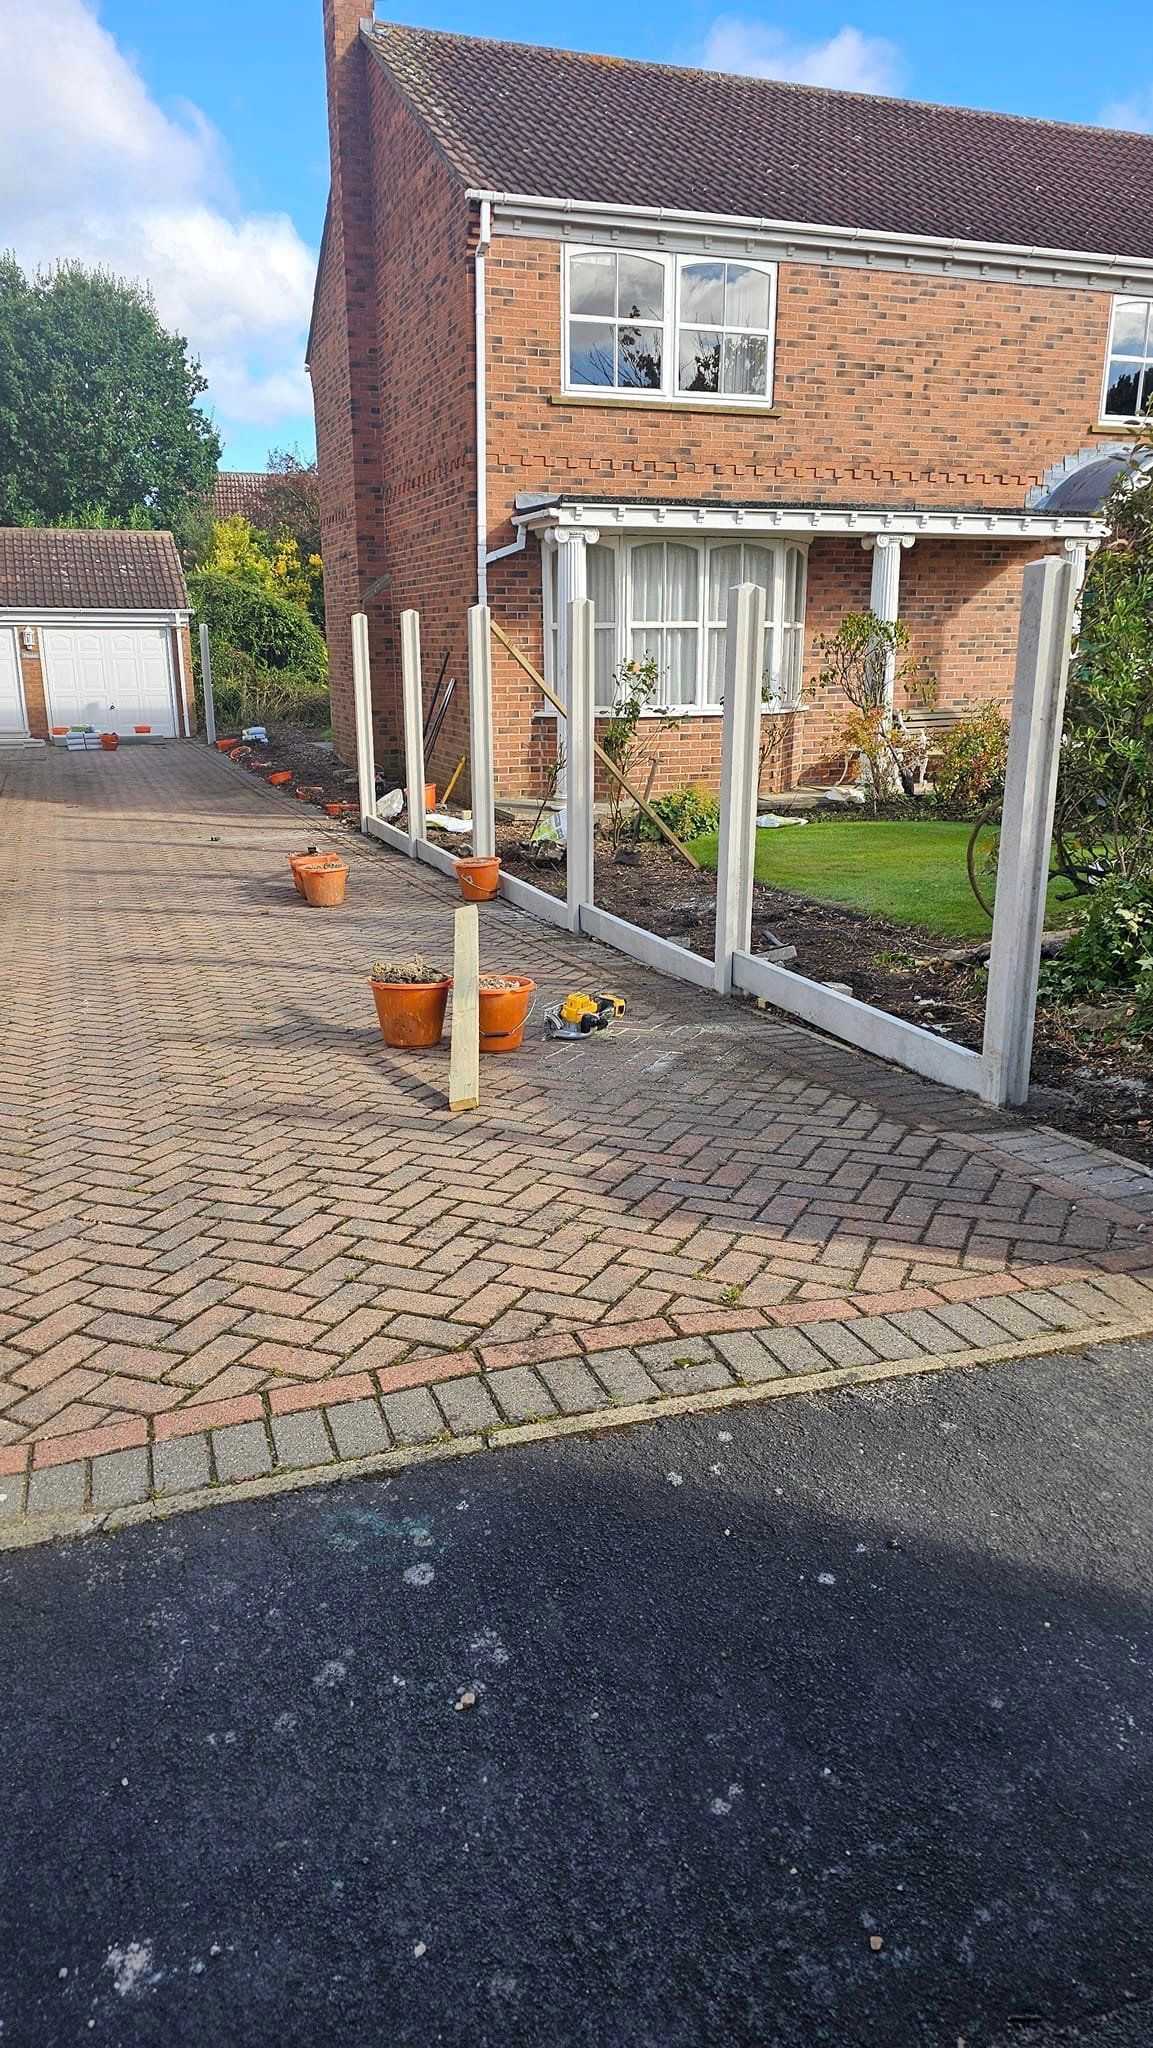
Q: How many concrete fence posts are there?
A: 7